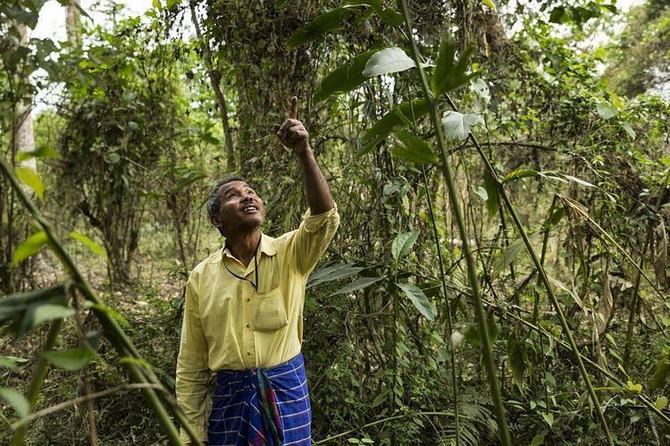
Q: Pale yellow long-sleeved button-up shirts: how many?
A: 1